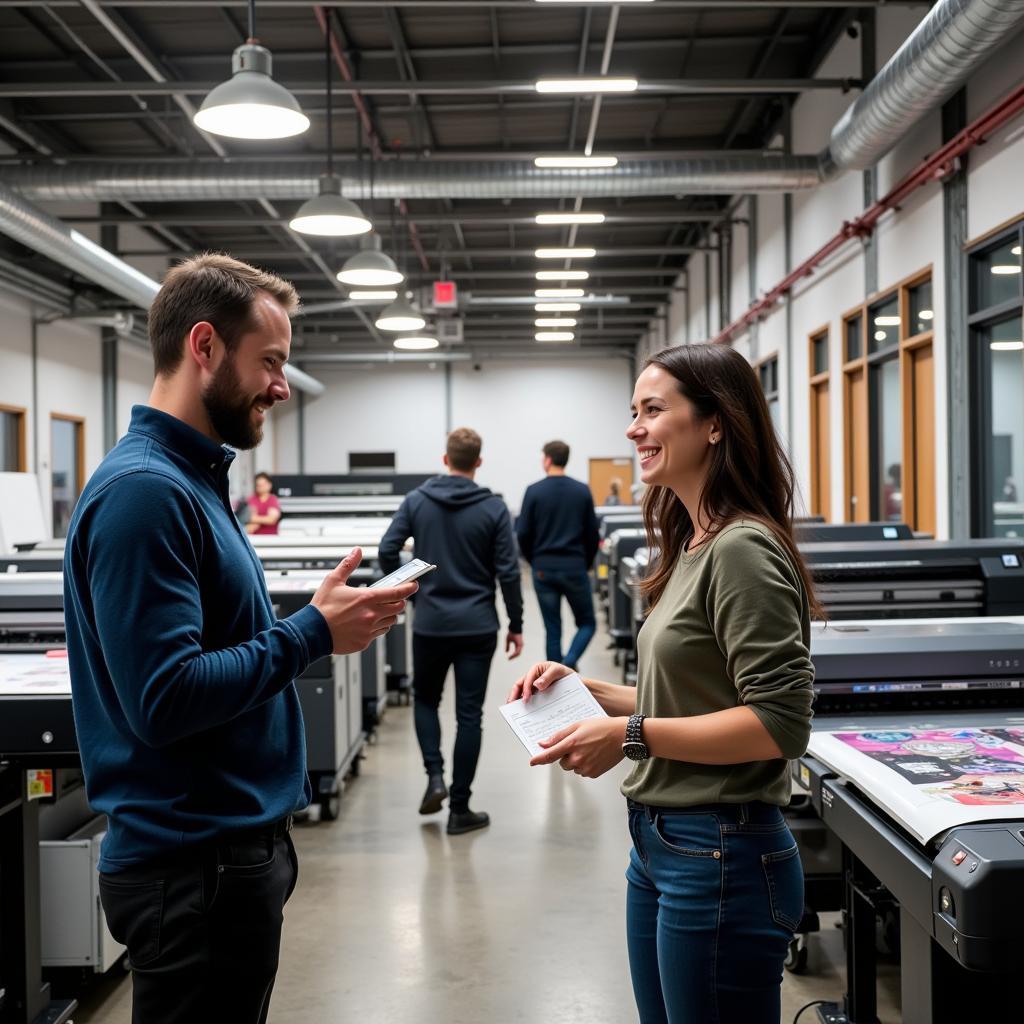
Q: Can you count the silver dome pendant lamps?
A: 5